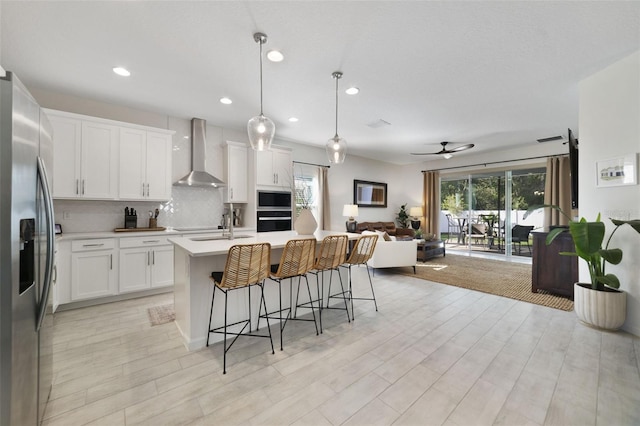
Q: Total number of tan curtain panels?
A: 3